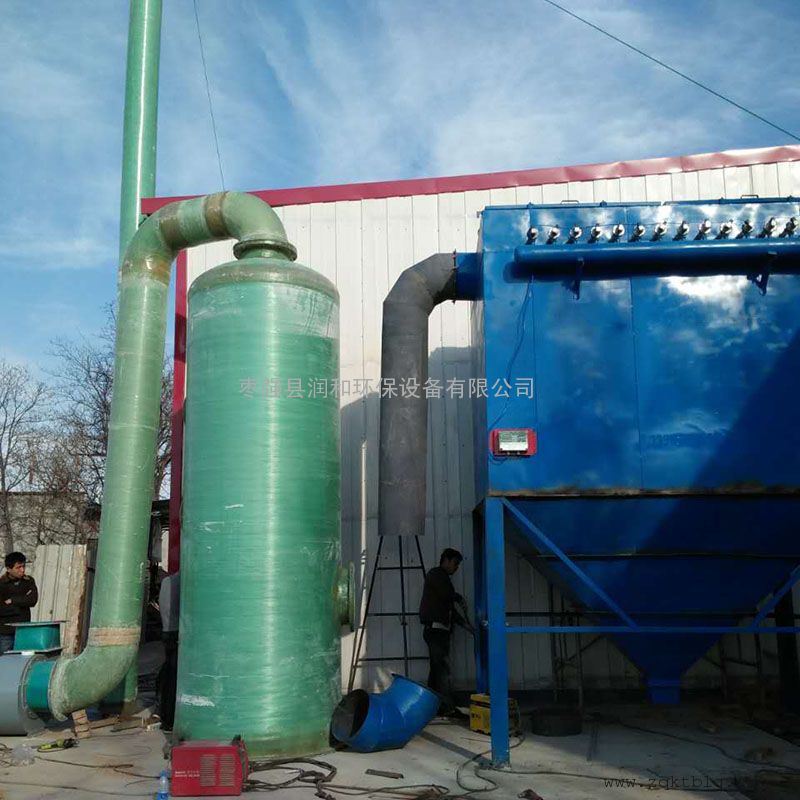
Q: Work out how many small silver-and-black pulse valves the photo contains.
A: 13